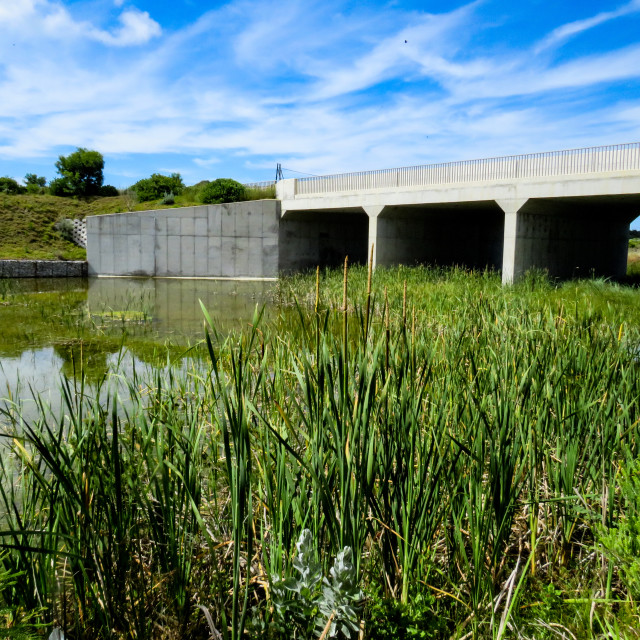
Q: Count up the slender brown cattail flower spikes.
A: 6